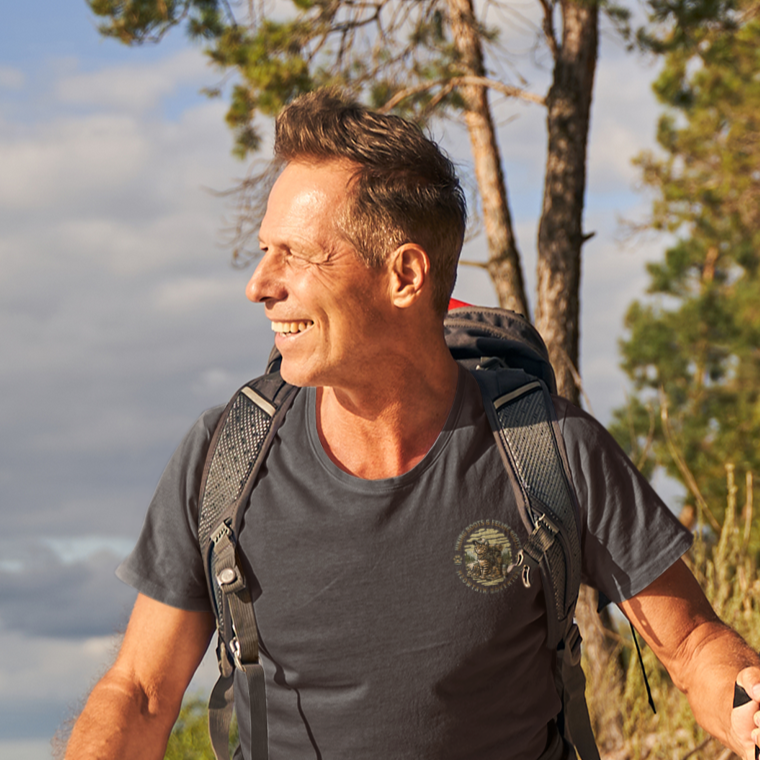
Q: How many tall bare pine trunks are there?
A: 2